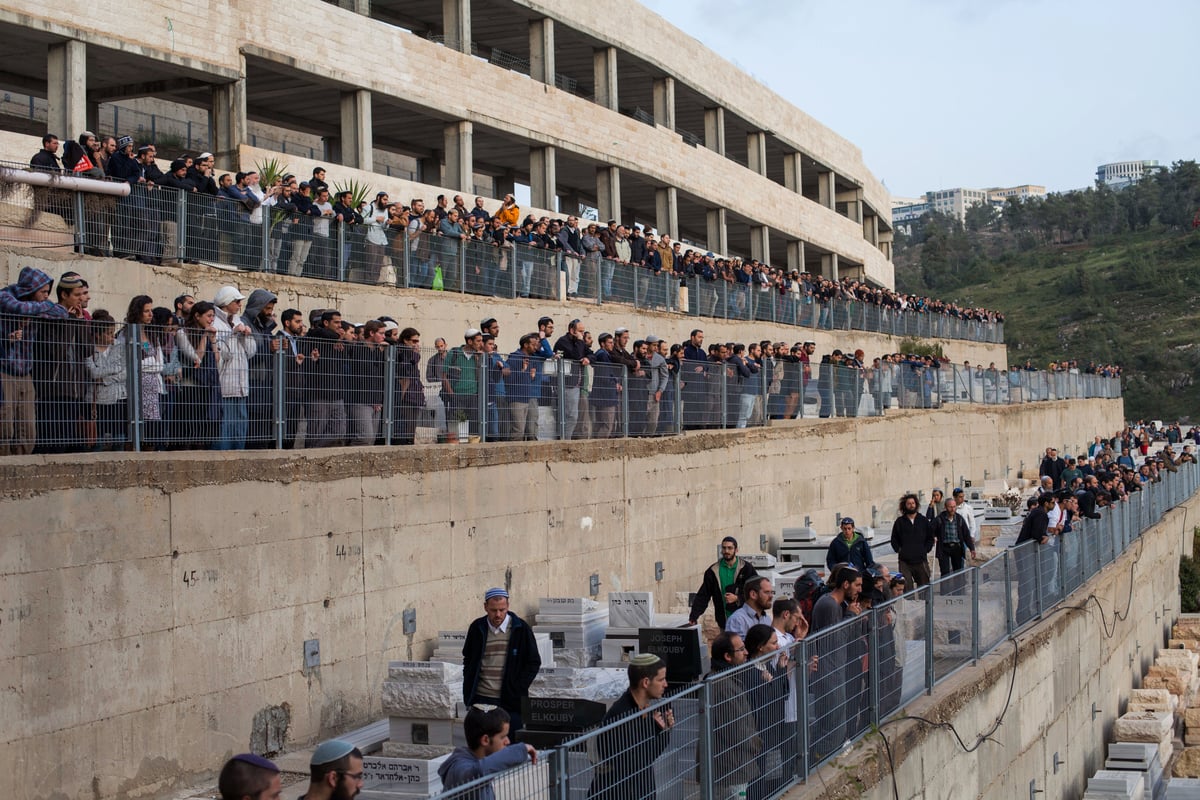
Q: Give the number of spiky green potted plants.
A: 2